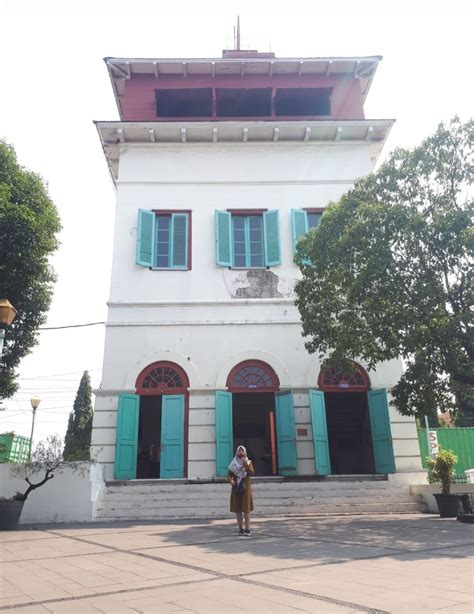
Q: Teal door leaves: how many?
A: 6